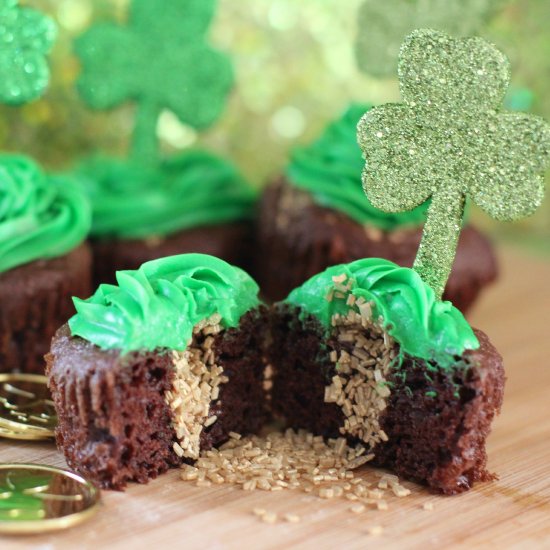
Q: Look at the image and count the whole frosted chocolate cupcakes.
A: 3